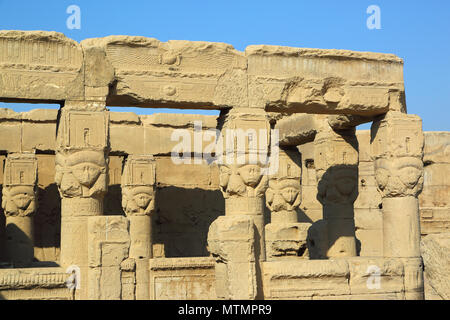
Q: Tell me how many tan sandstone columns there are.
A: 7